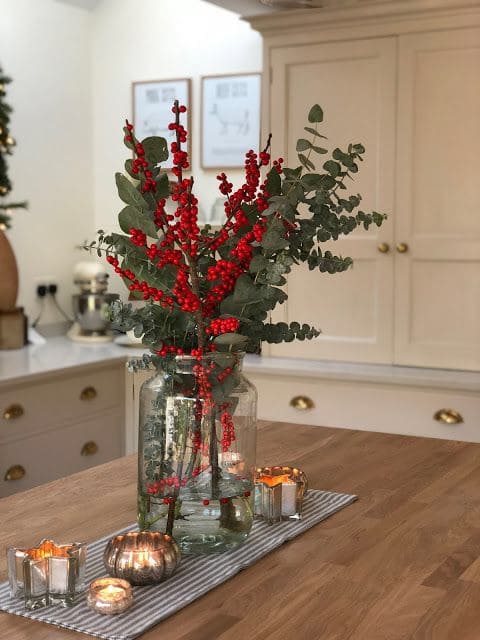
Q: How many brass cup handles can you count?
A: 6